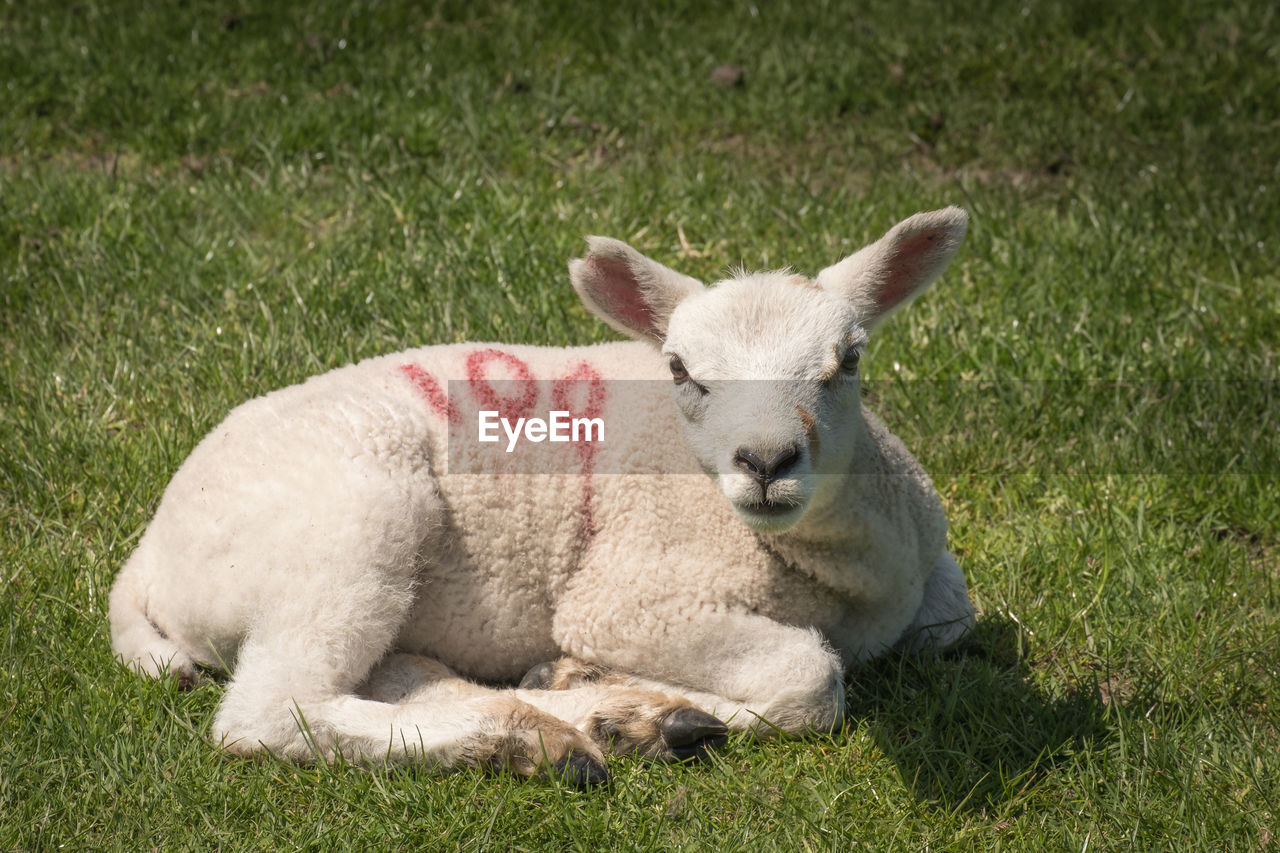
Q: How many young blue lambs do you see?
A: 0